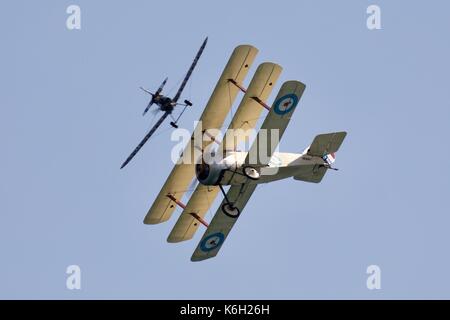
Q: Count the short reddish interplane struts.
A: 4